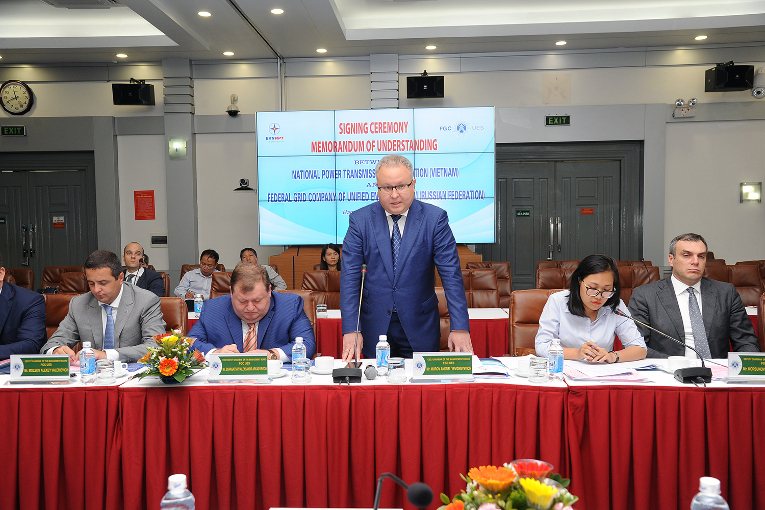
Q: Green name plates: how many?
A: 4